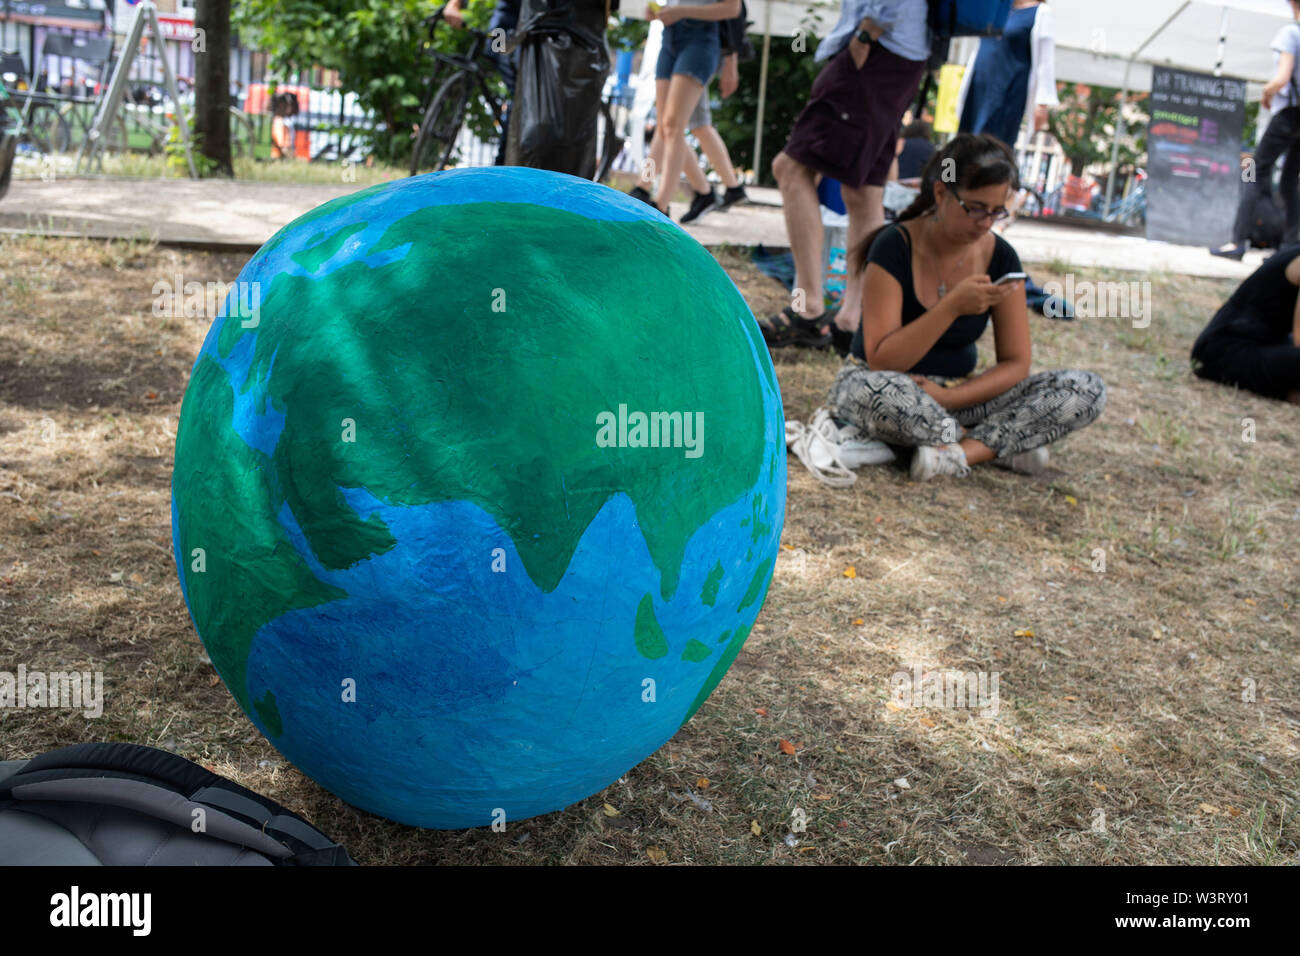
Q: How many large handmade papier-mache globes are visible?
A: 1